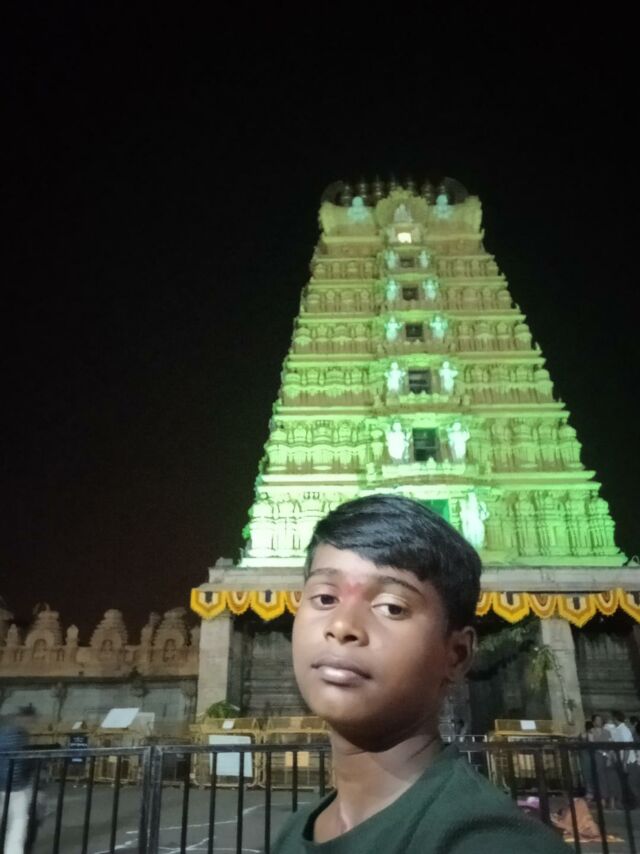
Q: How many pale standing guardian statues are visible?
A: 11